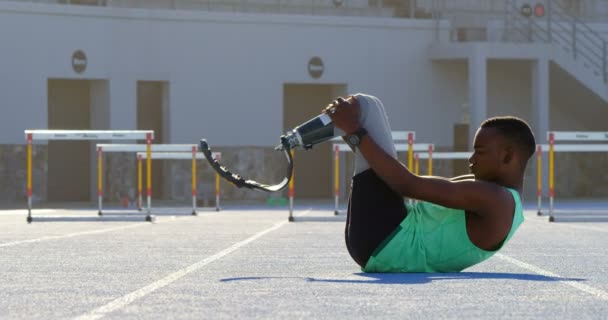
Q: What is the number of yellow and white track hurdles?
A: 8